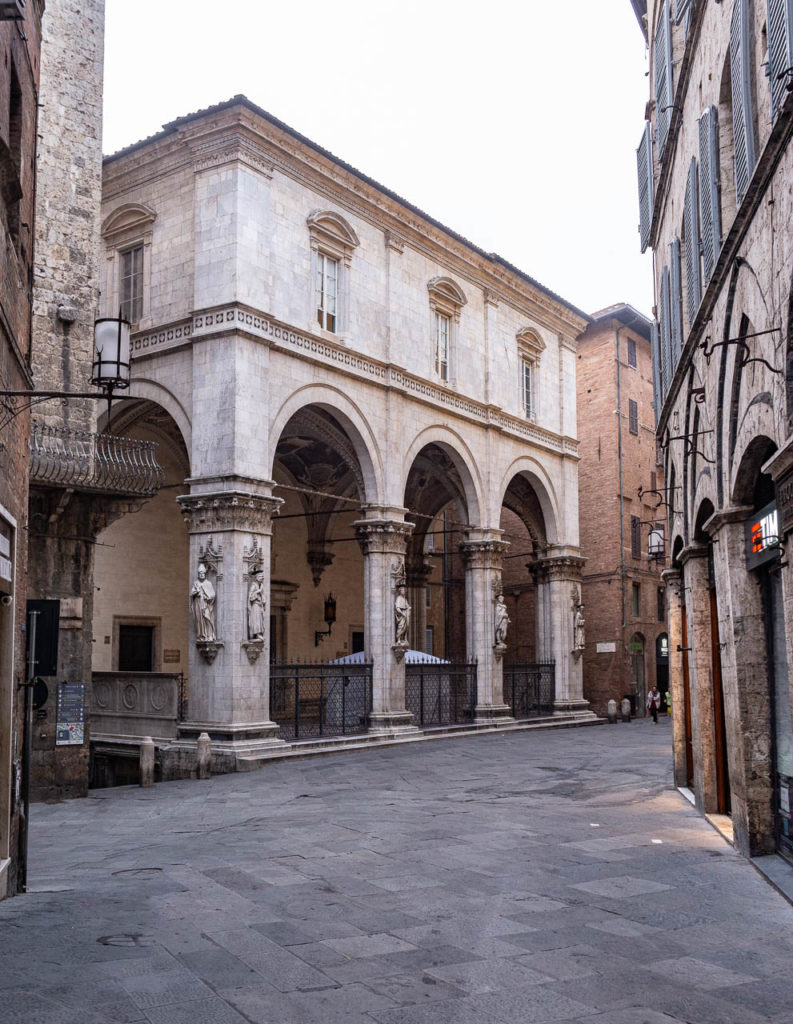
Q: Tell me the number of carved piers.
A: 4